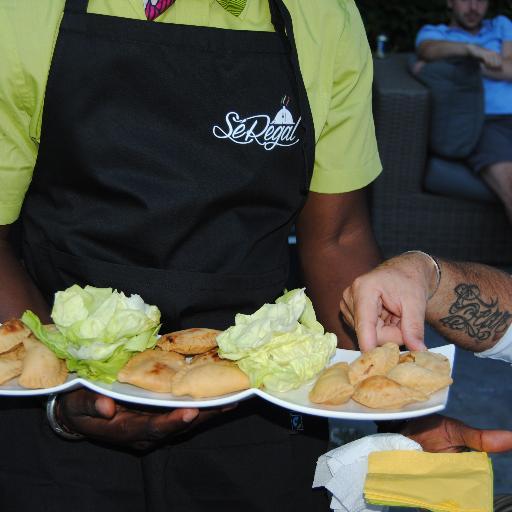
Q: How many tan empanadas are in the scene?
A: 12